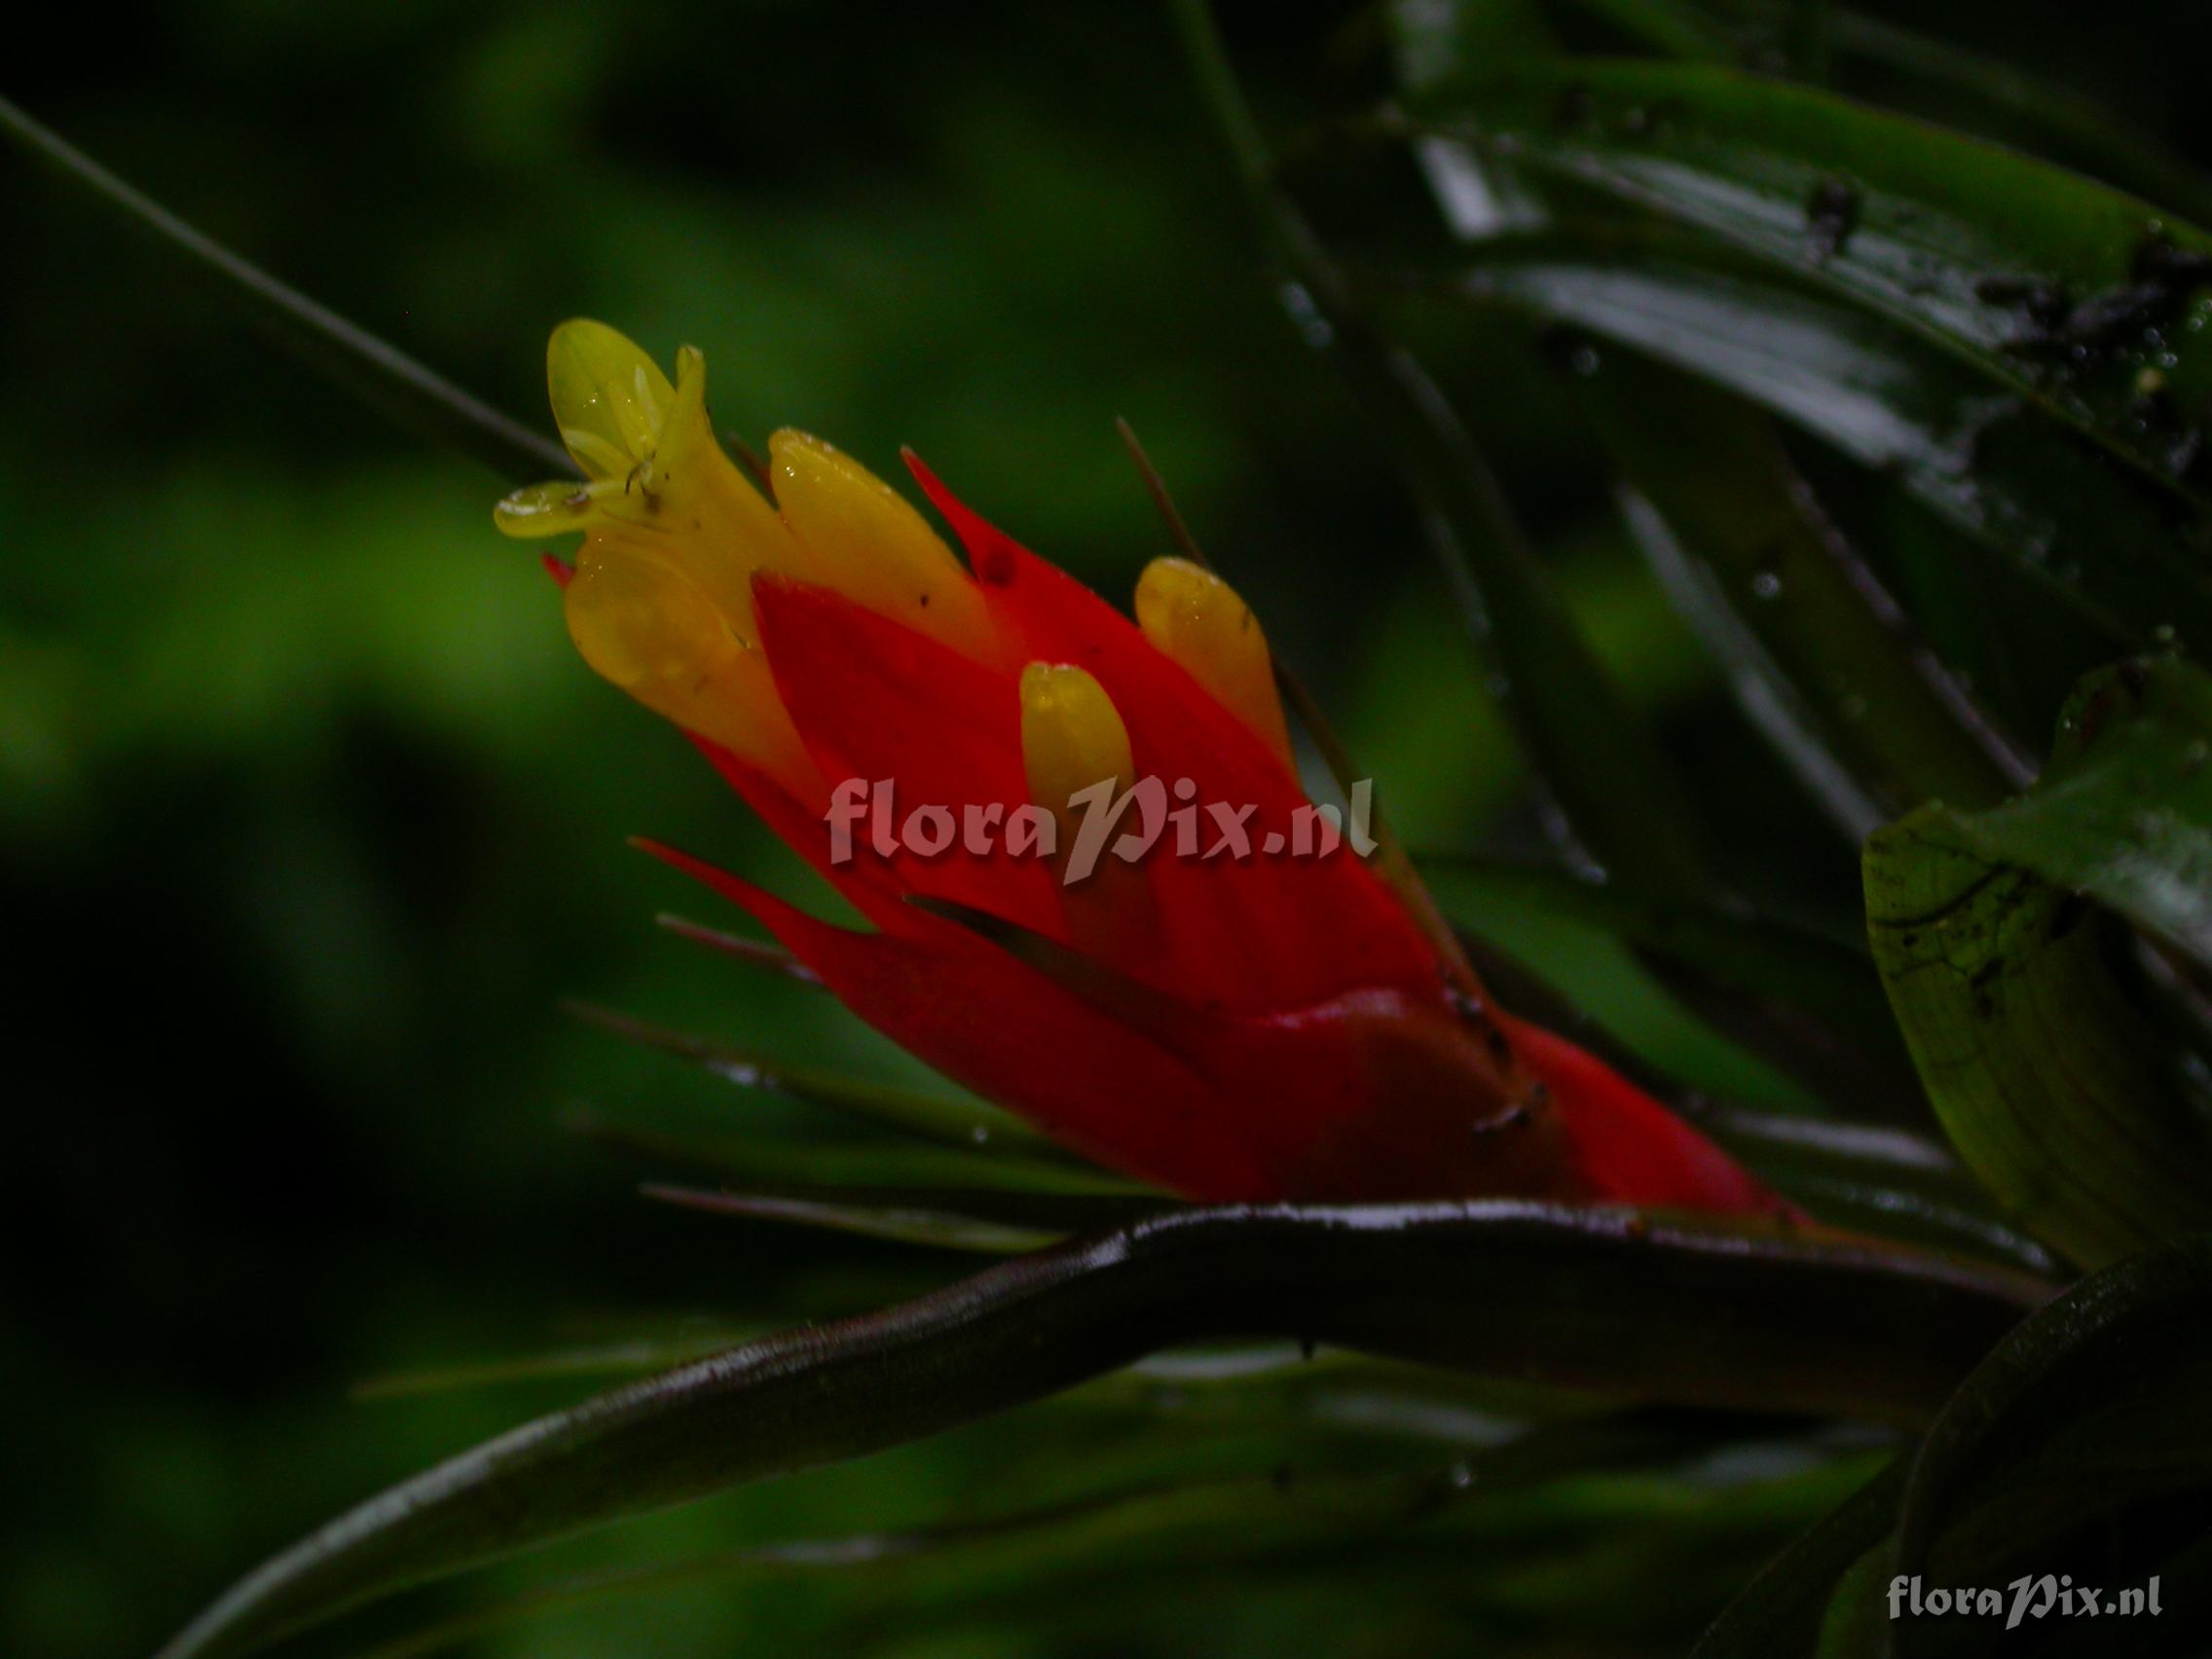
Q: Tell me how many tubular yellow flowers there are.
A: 5